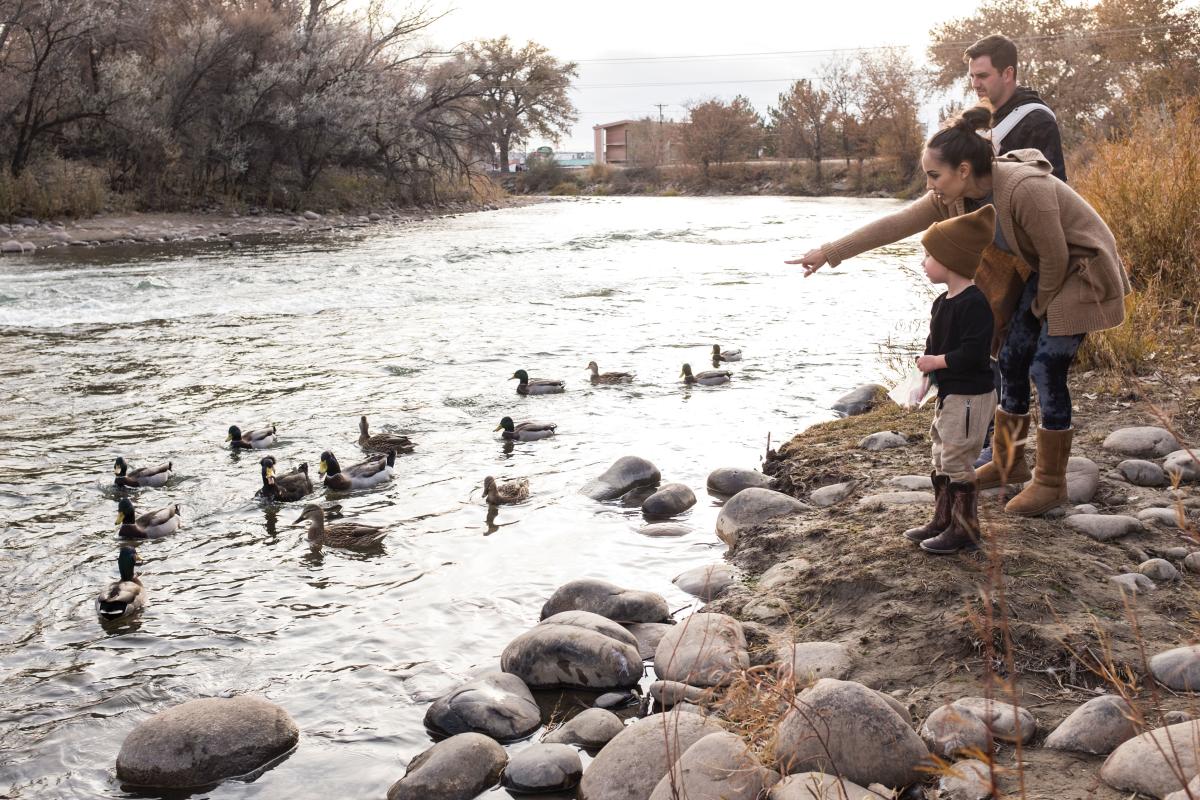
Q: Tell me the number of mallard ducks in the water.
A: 14